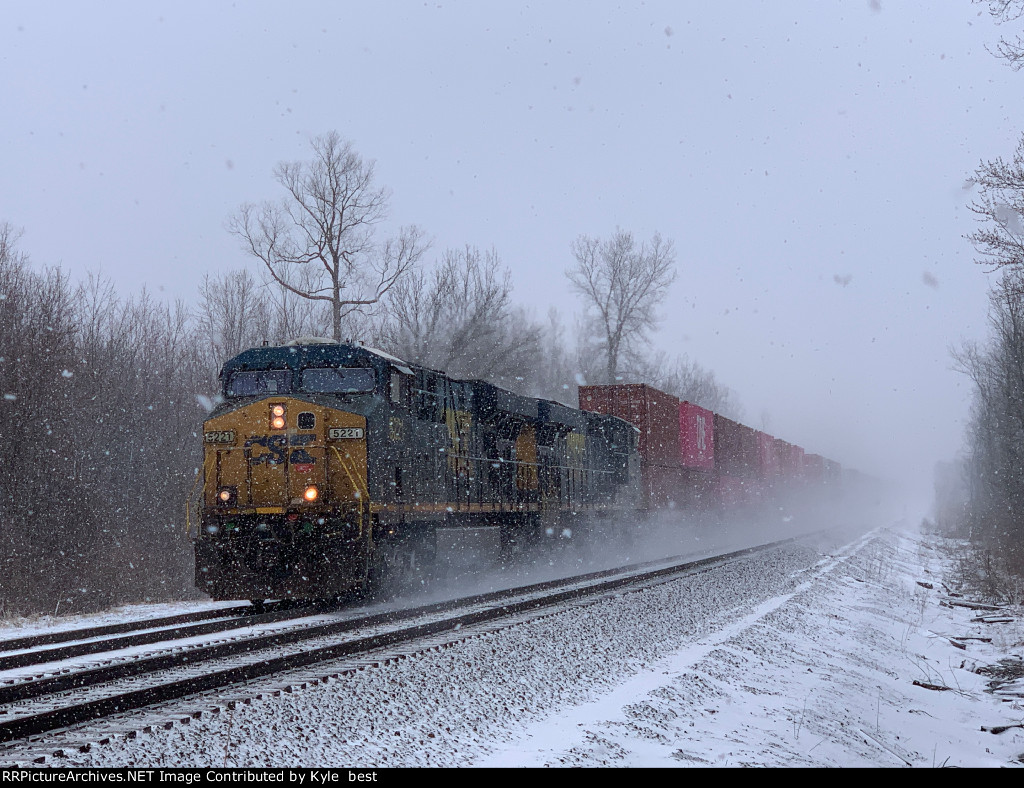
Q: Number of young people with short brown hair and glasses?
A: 0